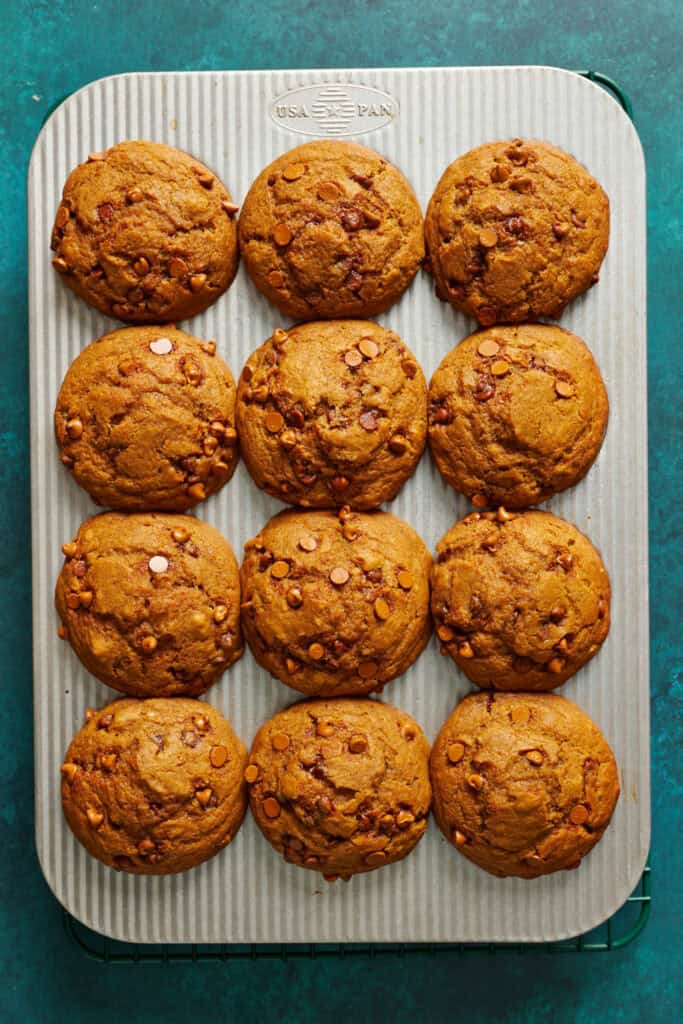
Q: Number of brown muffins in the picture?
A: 12